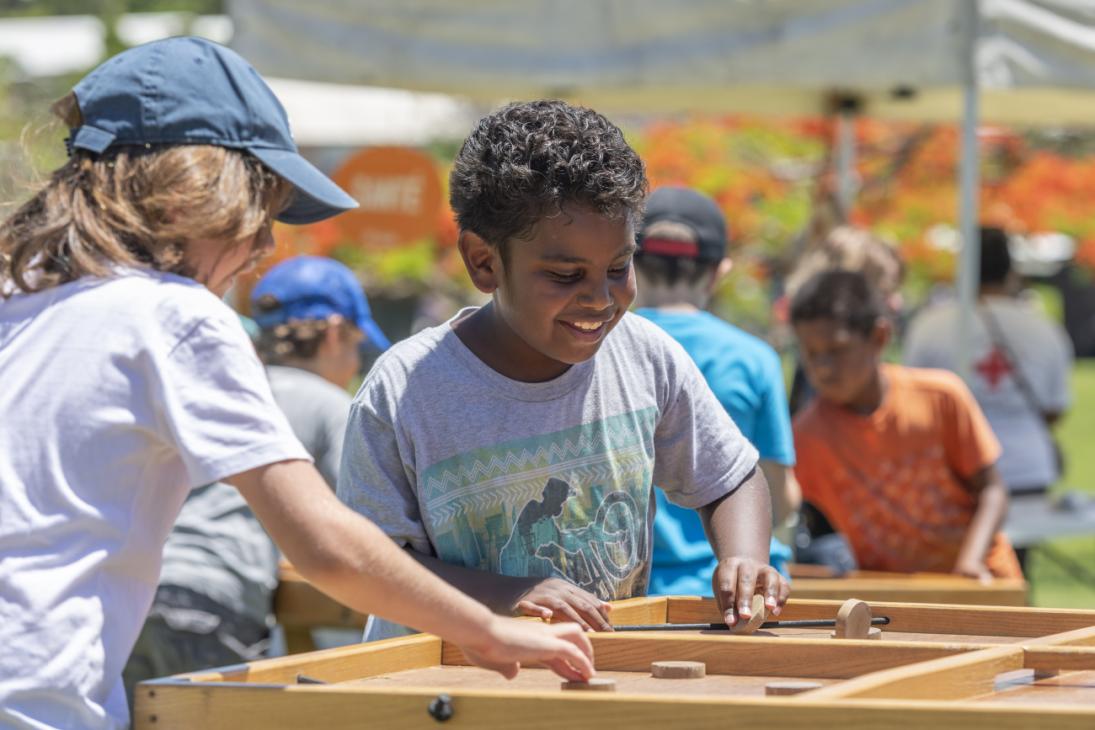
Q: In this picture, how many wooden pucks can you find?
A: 6